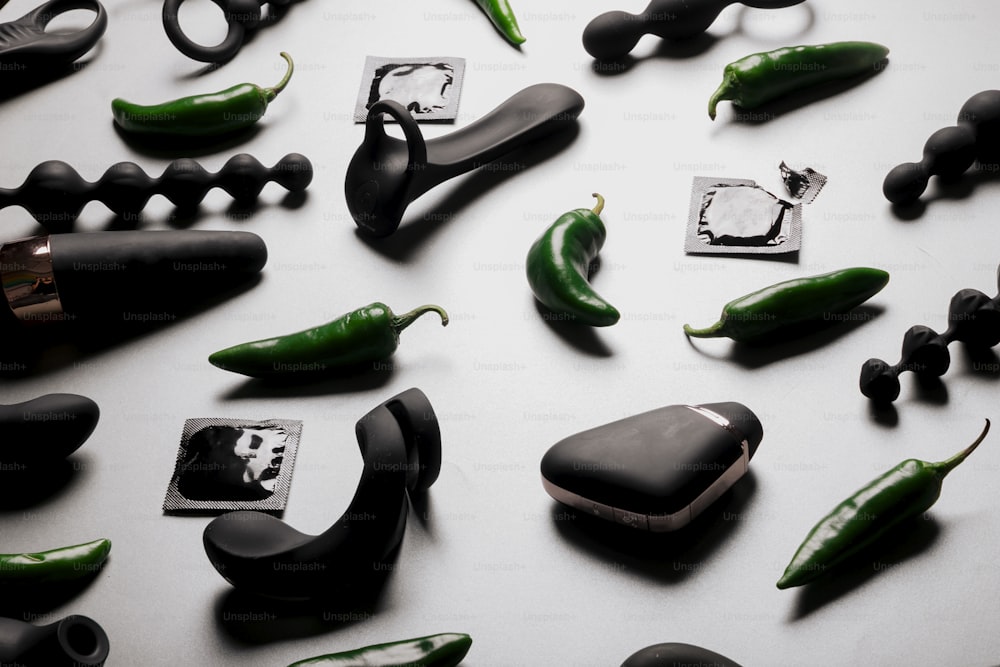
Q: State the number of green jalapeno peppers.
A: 9